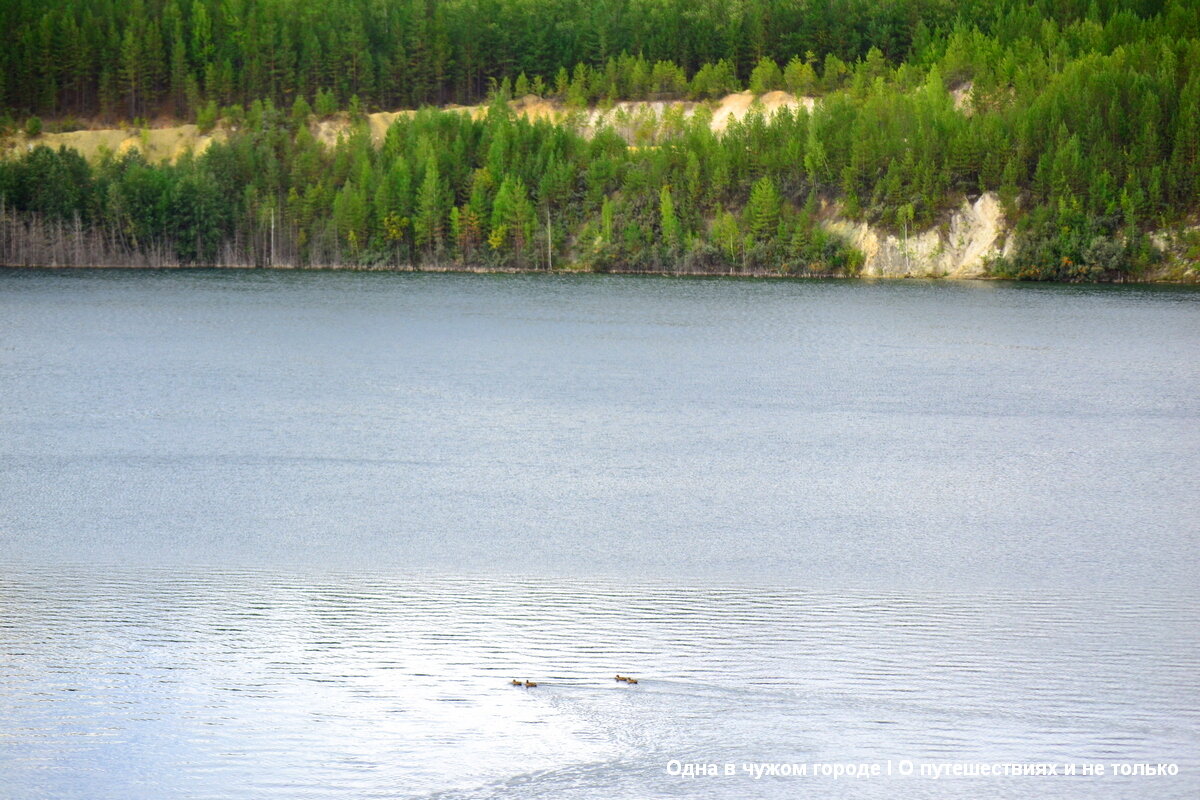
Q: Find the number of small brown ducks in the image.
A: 4